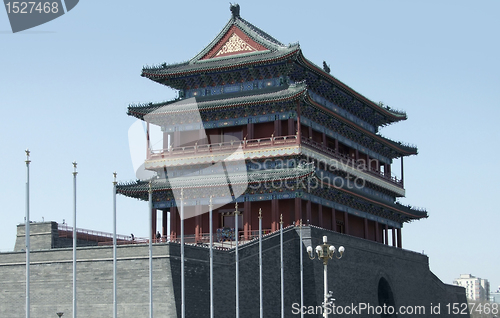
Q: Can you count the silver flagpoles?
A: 10